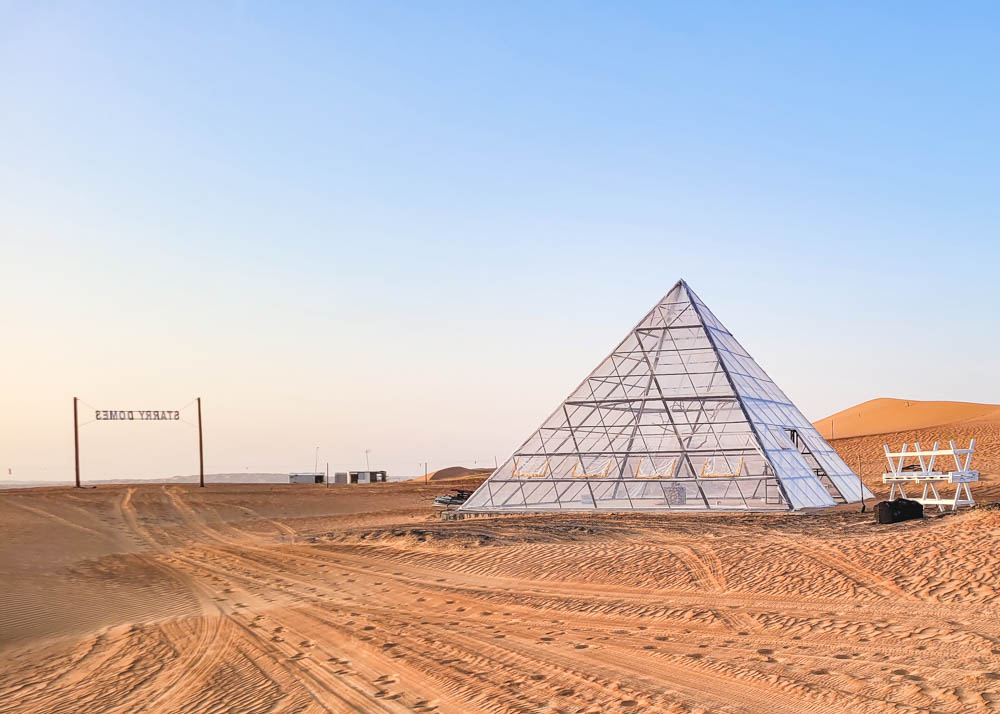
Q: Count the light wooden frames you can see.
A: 4